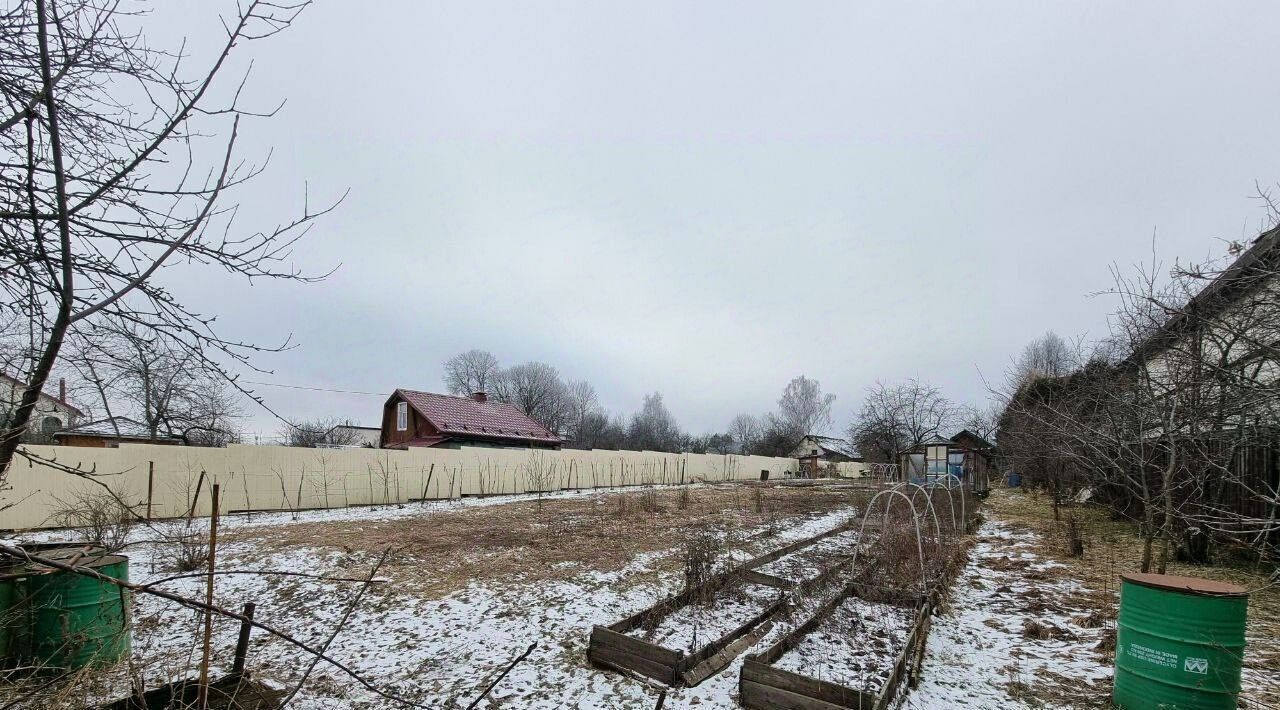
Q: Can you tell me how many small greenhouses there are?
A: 1